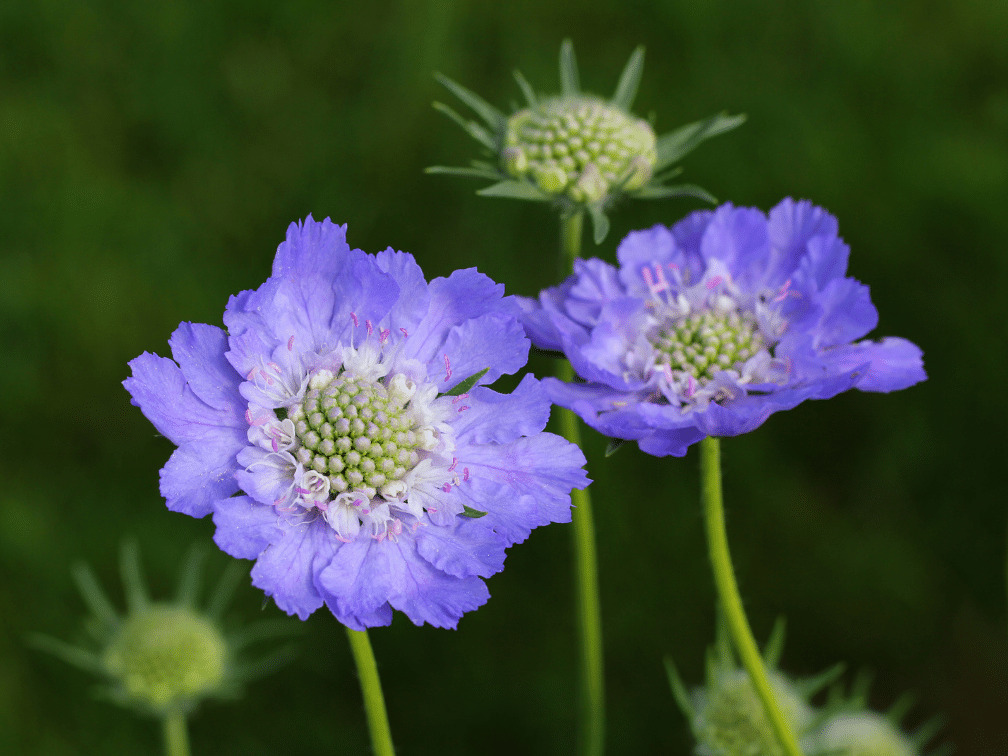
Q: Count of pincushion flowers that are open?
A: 2